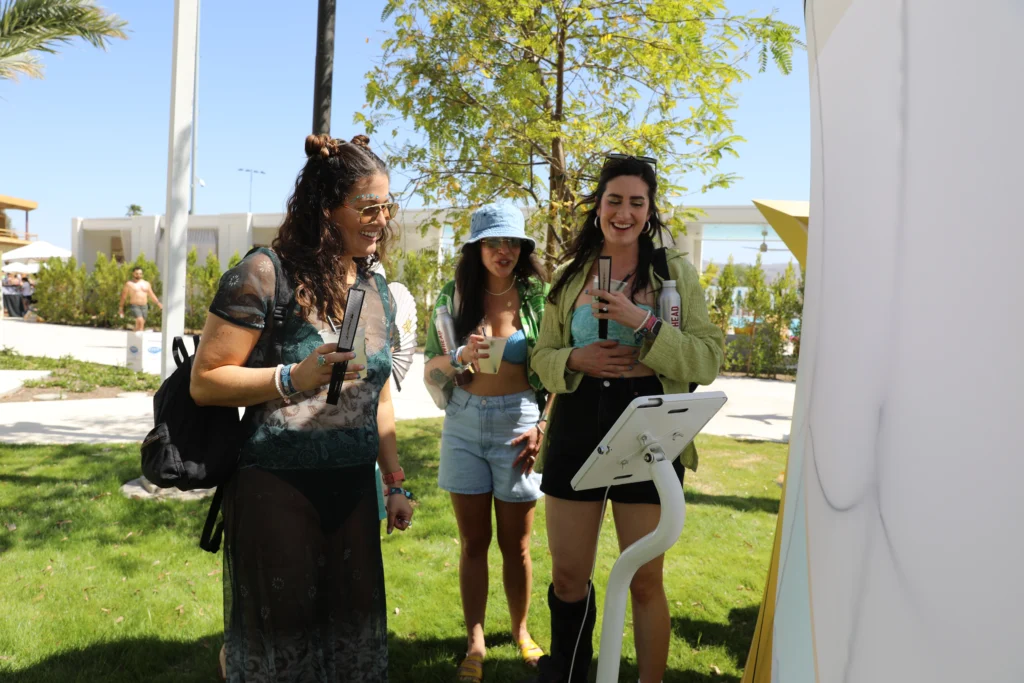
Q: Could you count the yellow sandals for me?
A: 2